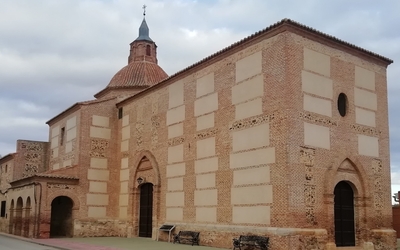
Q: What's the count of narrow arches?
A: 3